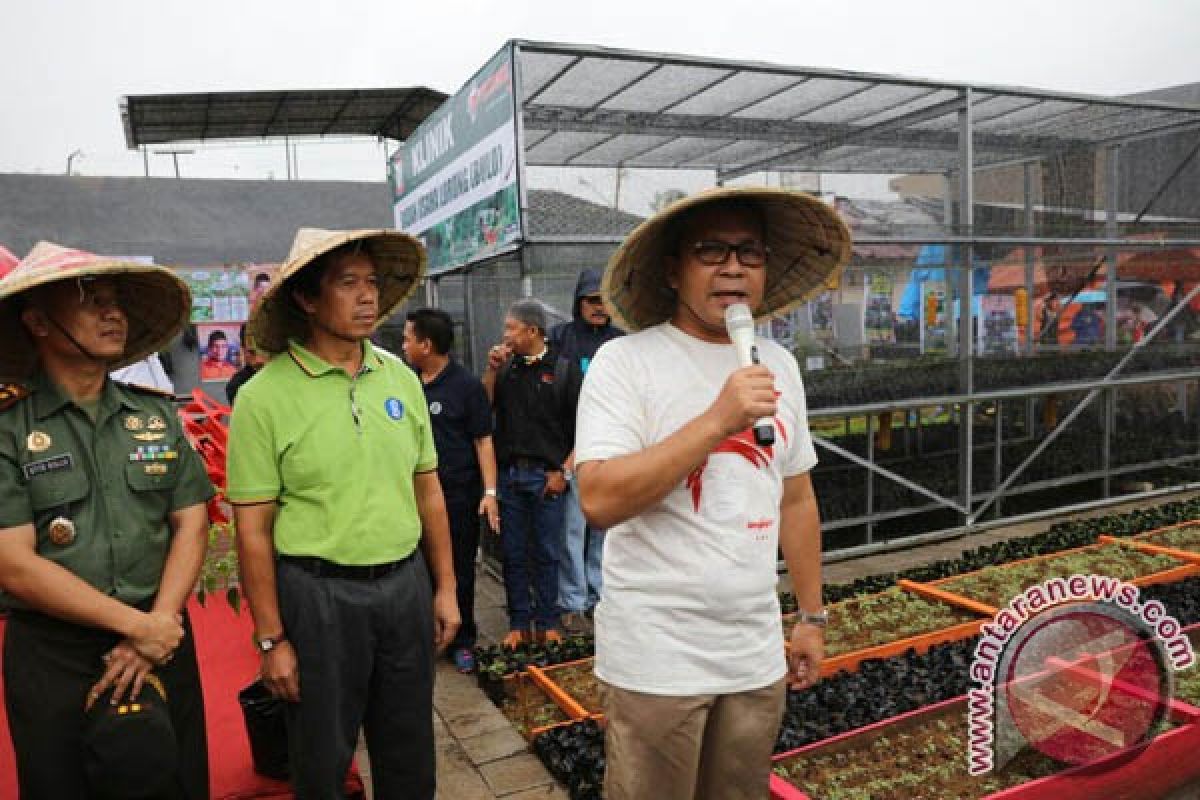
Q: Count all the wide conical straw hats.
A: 3